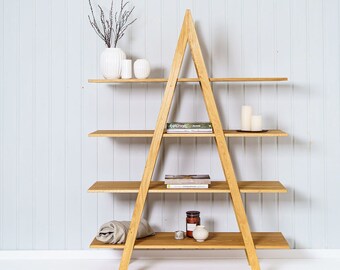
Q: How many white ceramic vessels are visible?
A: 4